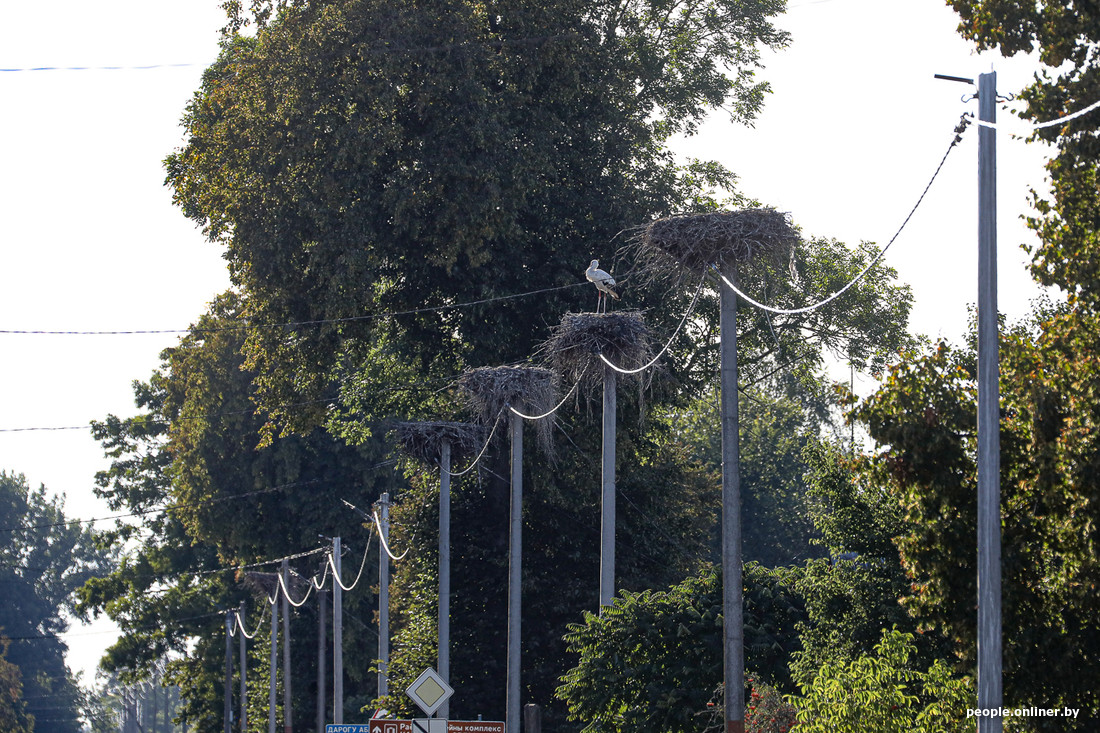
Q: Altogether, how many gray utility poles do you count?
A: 12